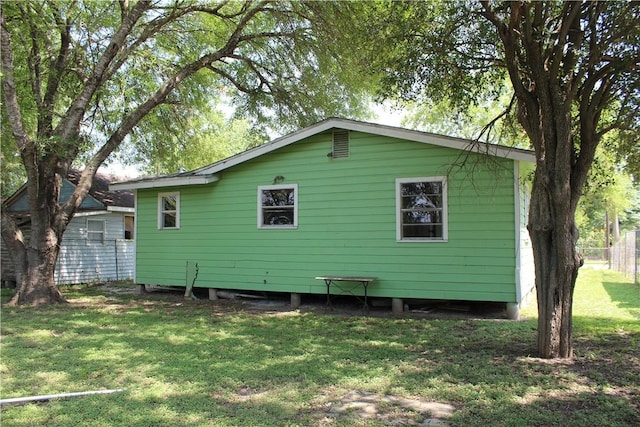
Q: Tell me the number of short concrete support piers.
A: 5